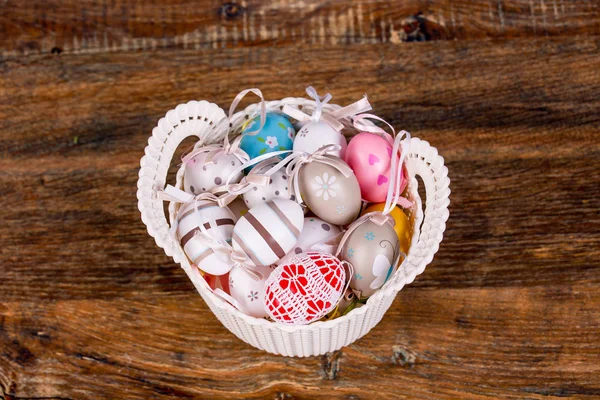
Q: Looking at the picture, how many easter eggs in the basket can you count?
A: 13